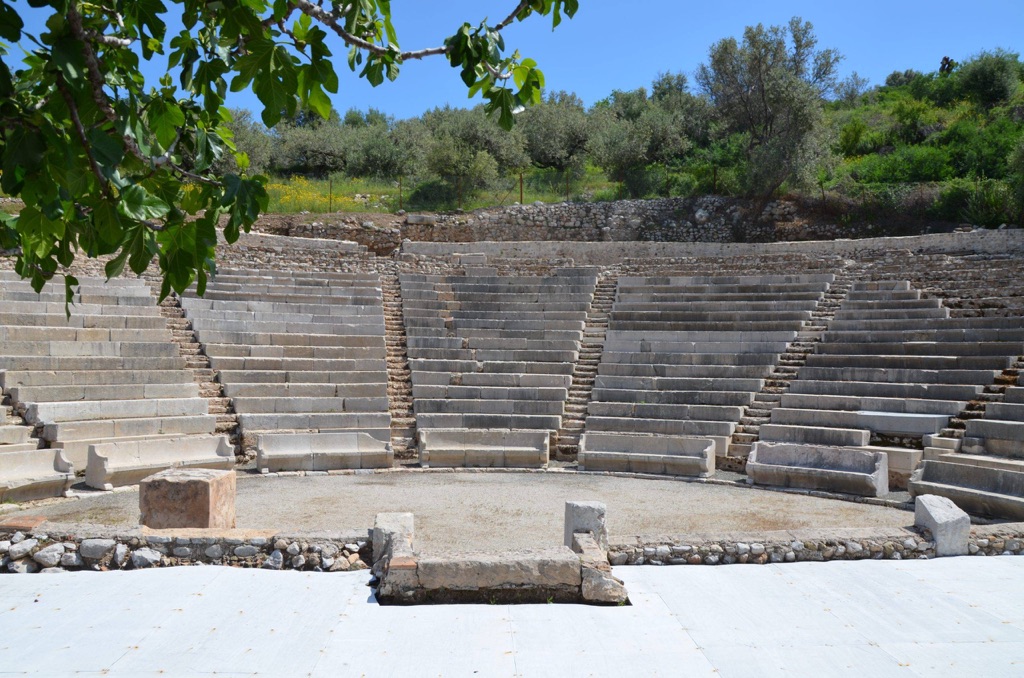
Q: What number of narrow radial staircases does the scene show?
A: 6